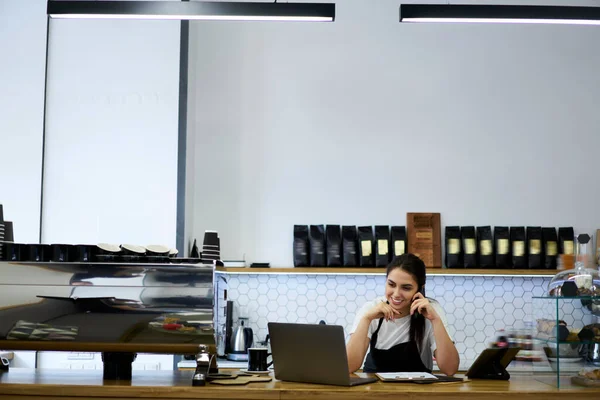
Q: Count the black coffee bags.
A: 15